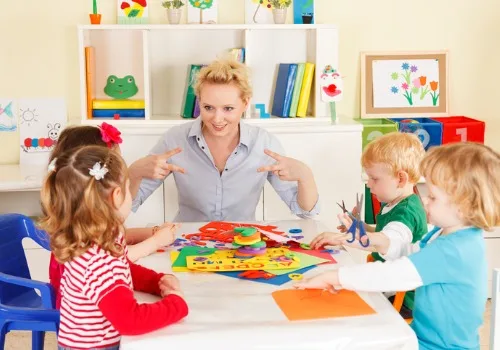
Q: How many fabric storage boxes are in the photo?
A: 3